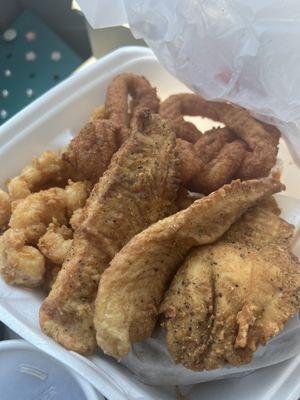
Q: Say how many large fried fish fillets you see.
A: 3